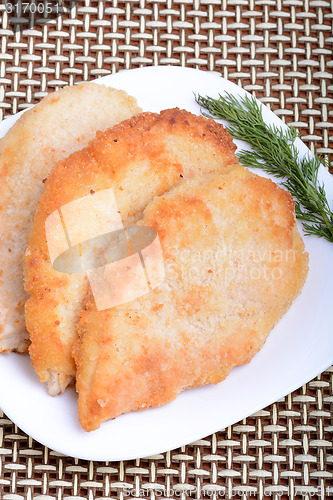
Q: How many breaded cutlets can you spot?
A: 3